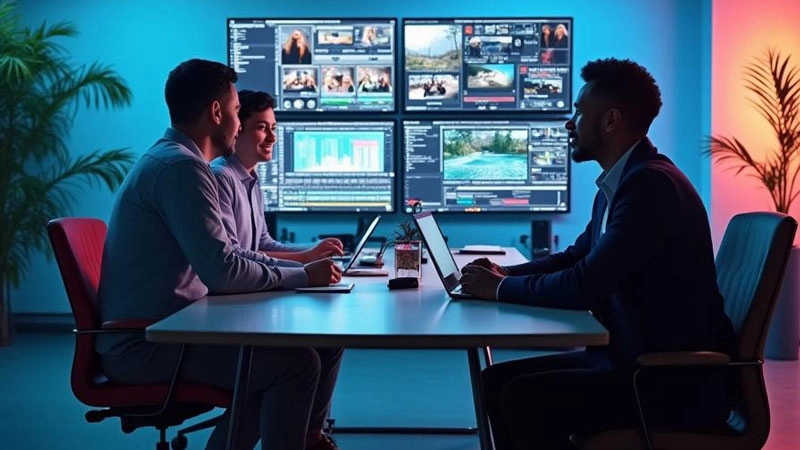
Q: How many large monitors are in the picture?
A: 4